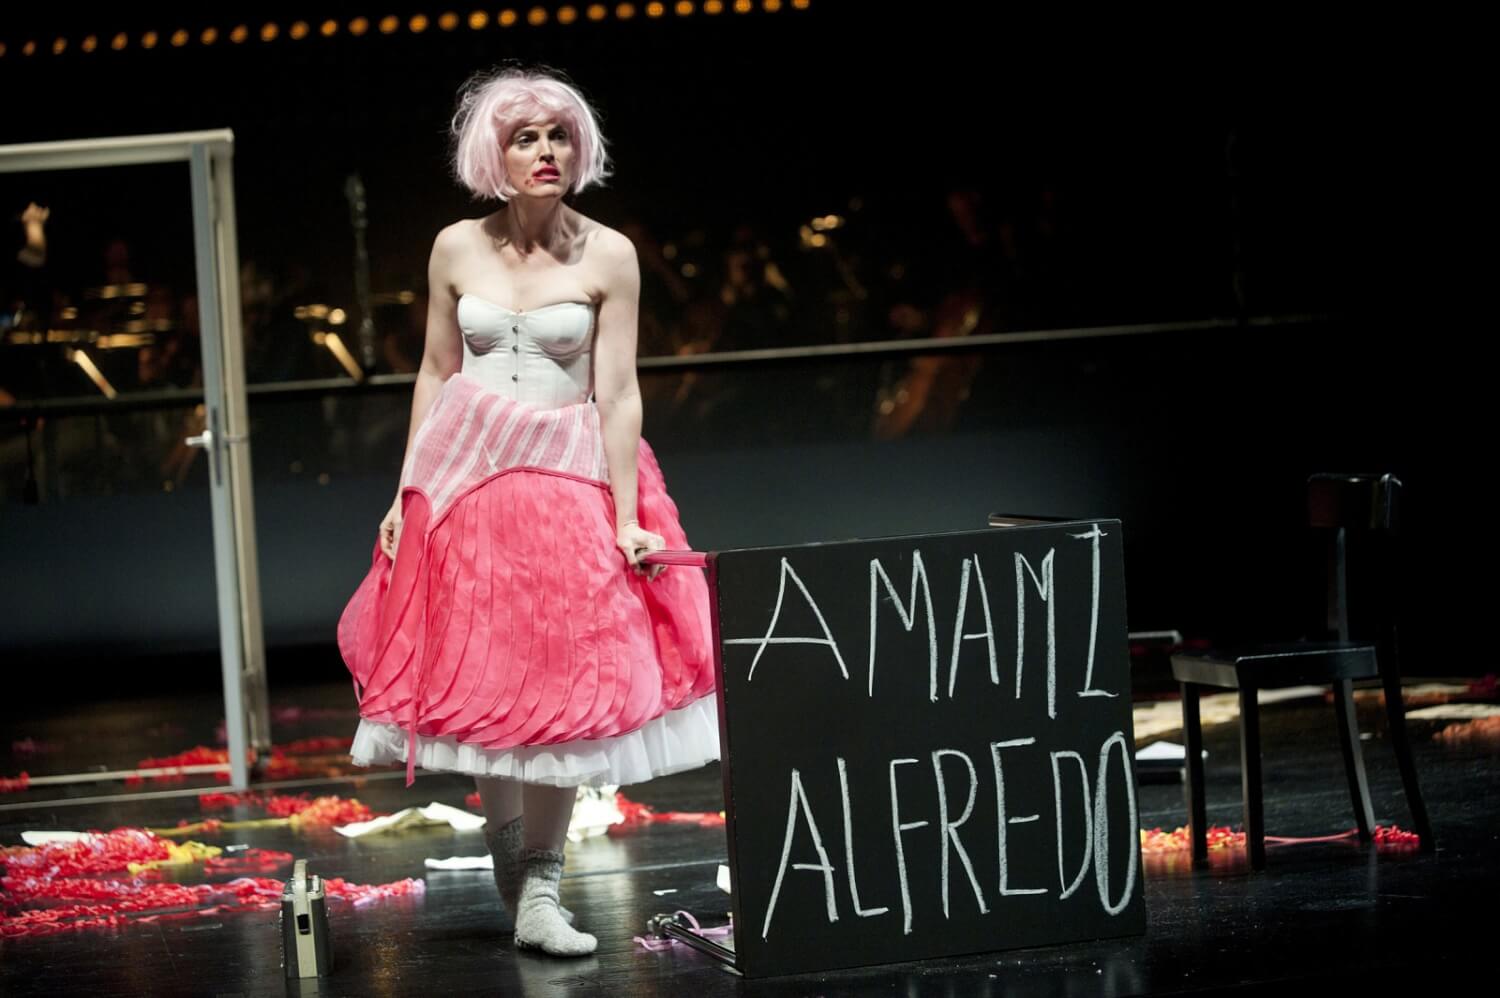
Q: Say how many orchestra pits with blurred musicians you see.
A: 1